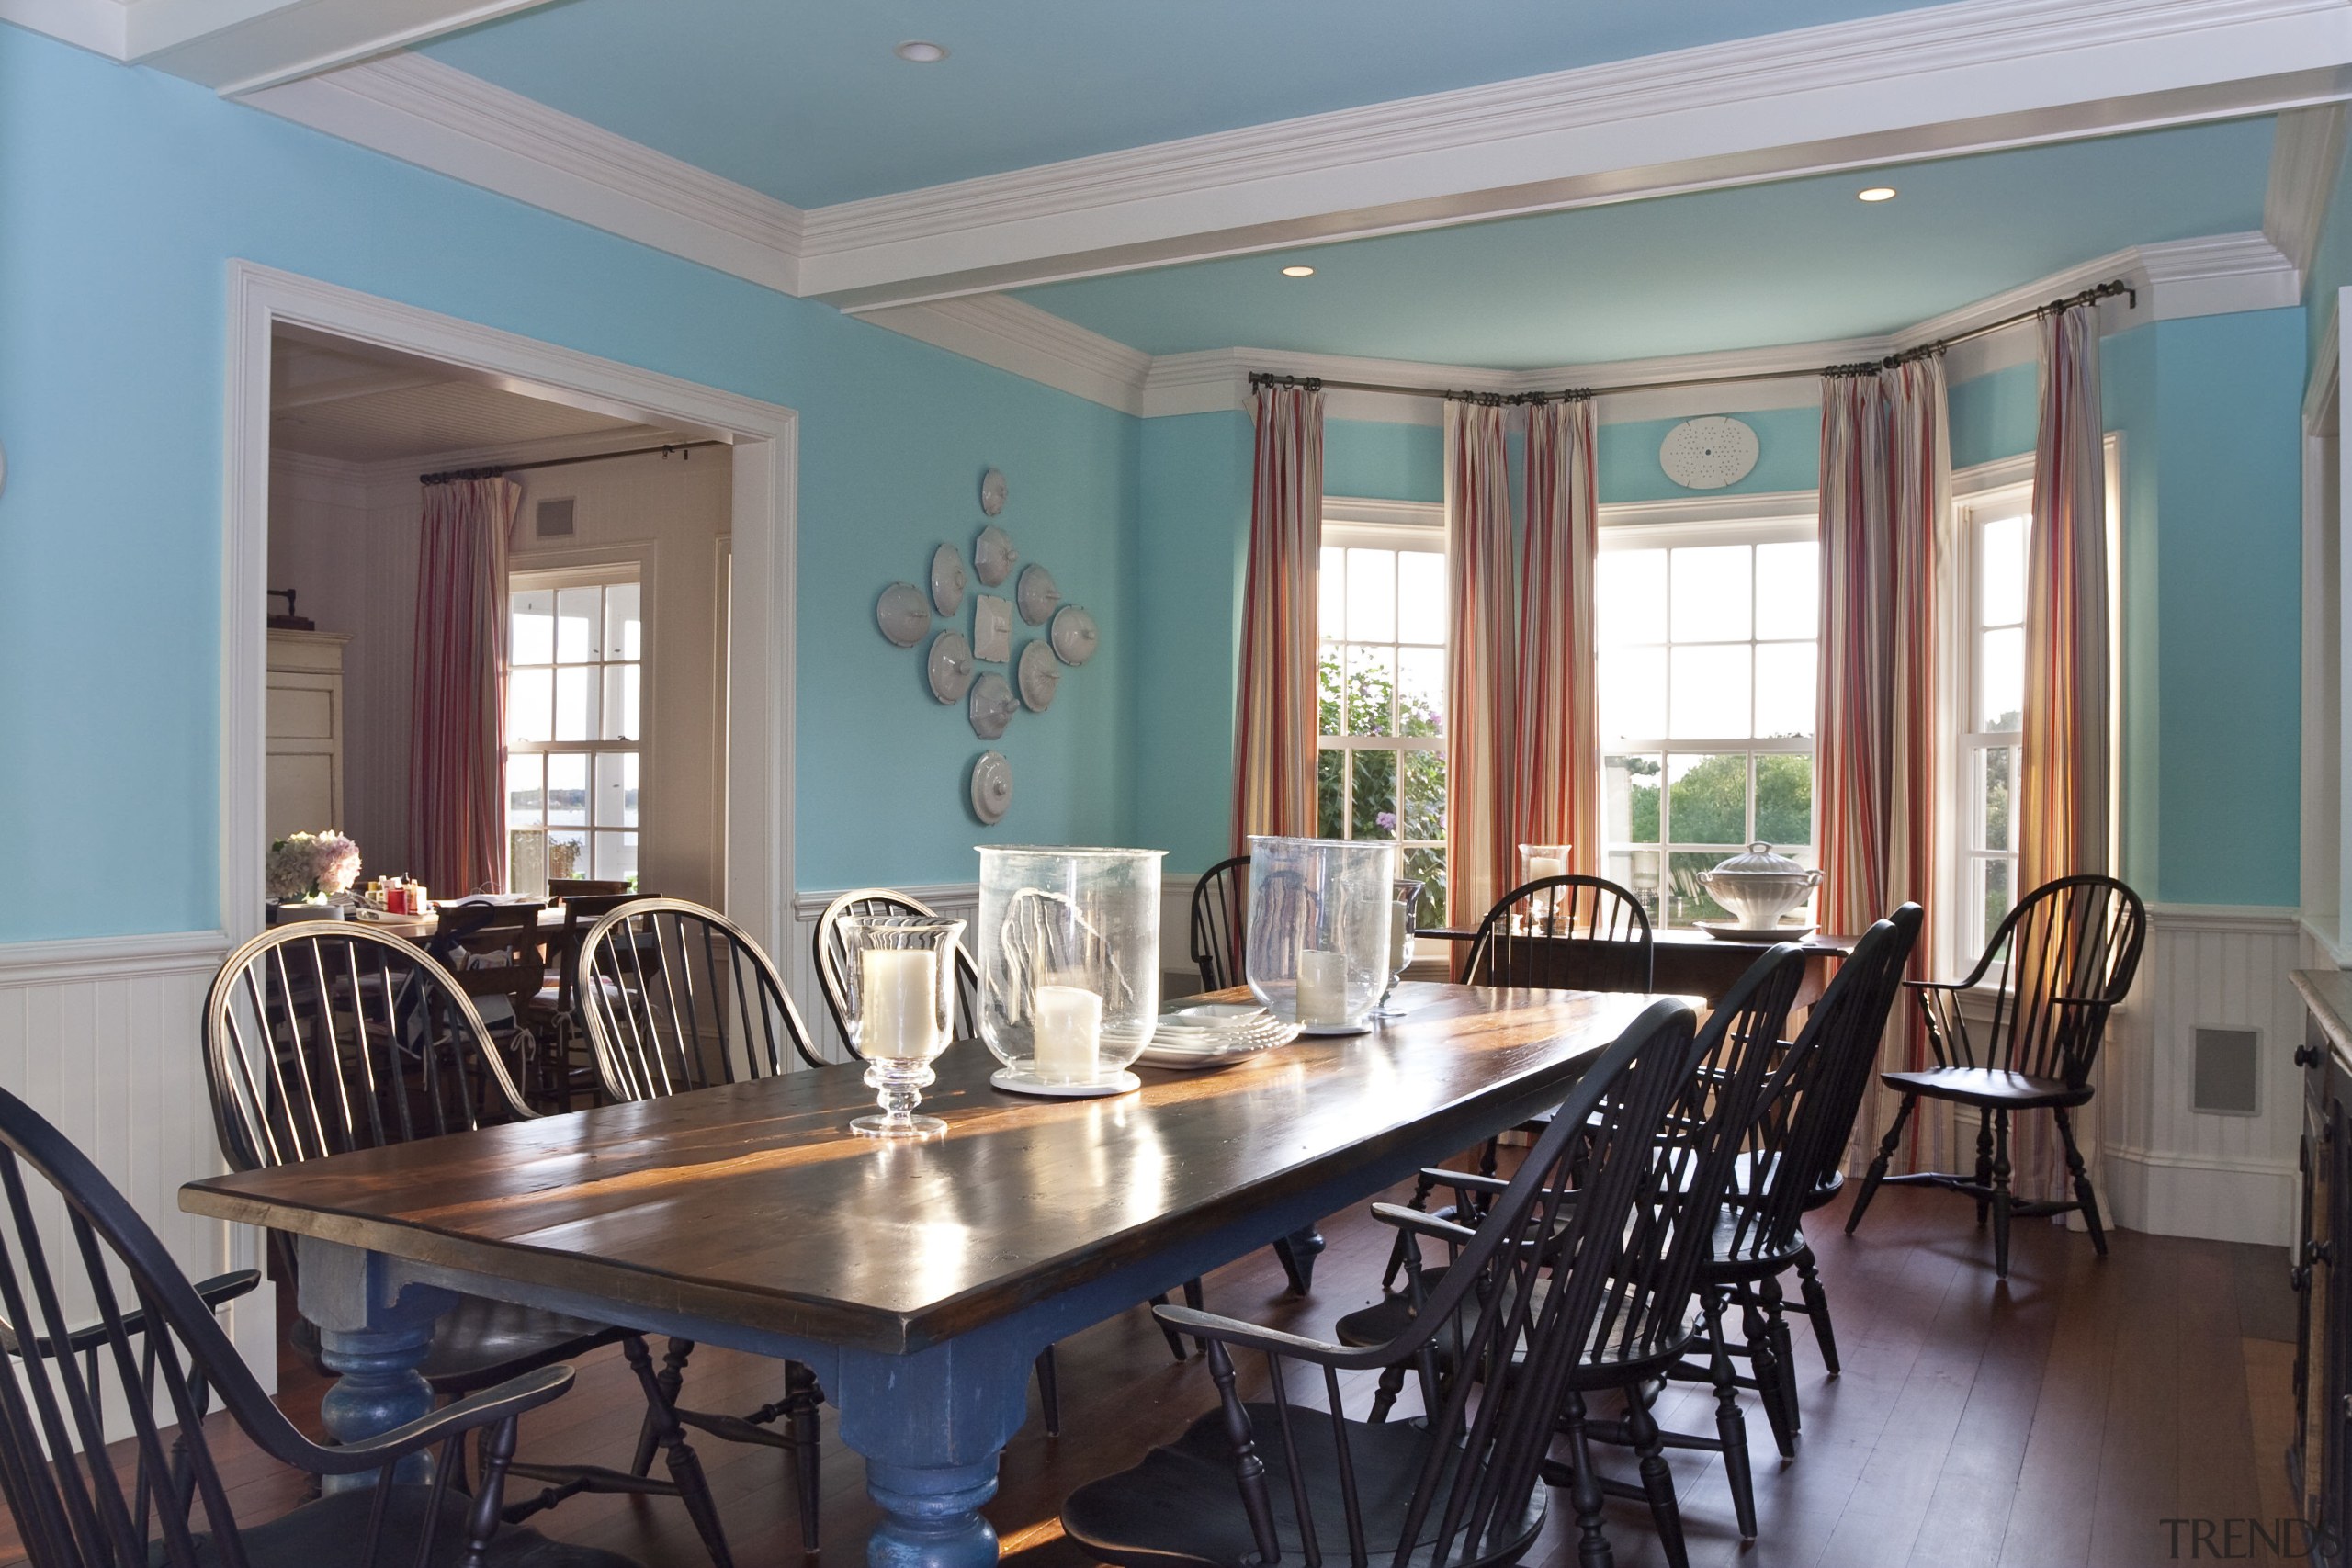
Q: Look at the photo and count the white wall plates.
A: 12